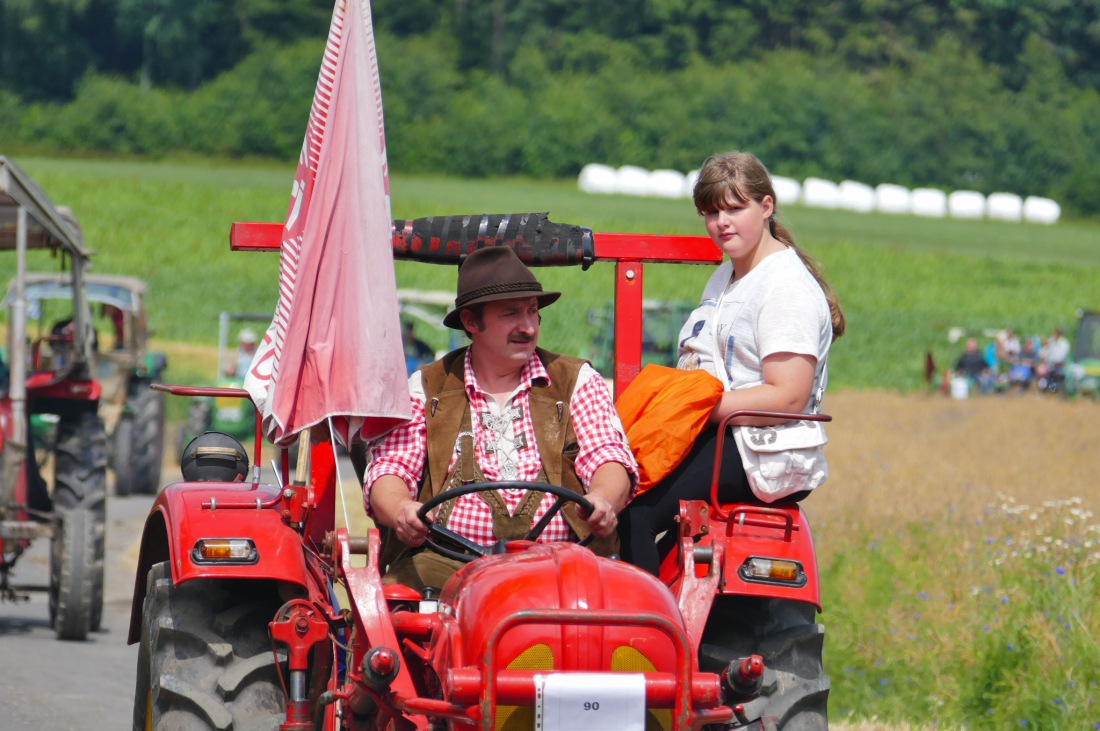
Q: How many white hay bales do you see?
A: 12